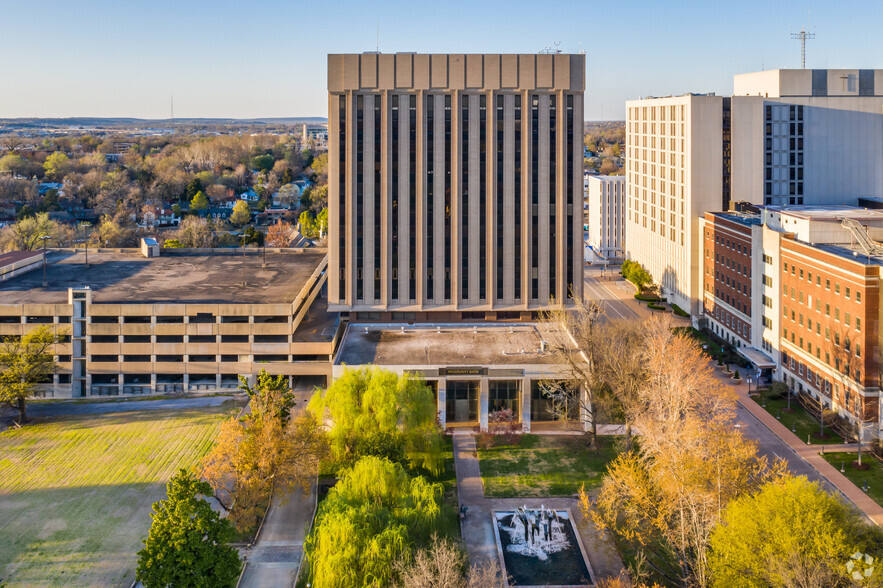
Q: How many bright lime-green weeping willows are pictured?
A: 2